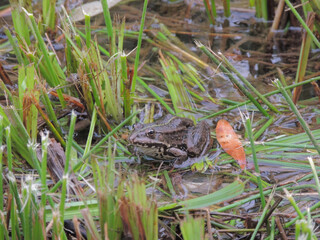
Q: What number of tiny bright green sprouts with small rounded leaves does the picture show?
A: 1